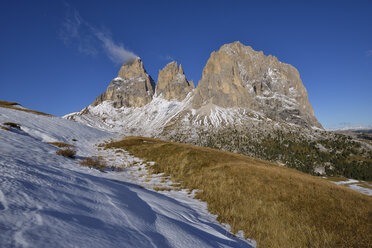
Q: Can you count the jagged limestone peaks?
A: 3